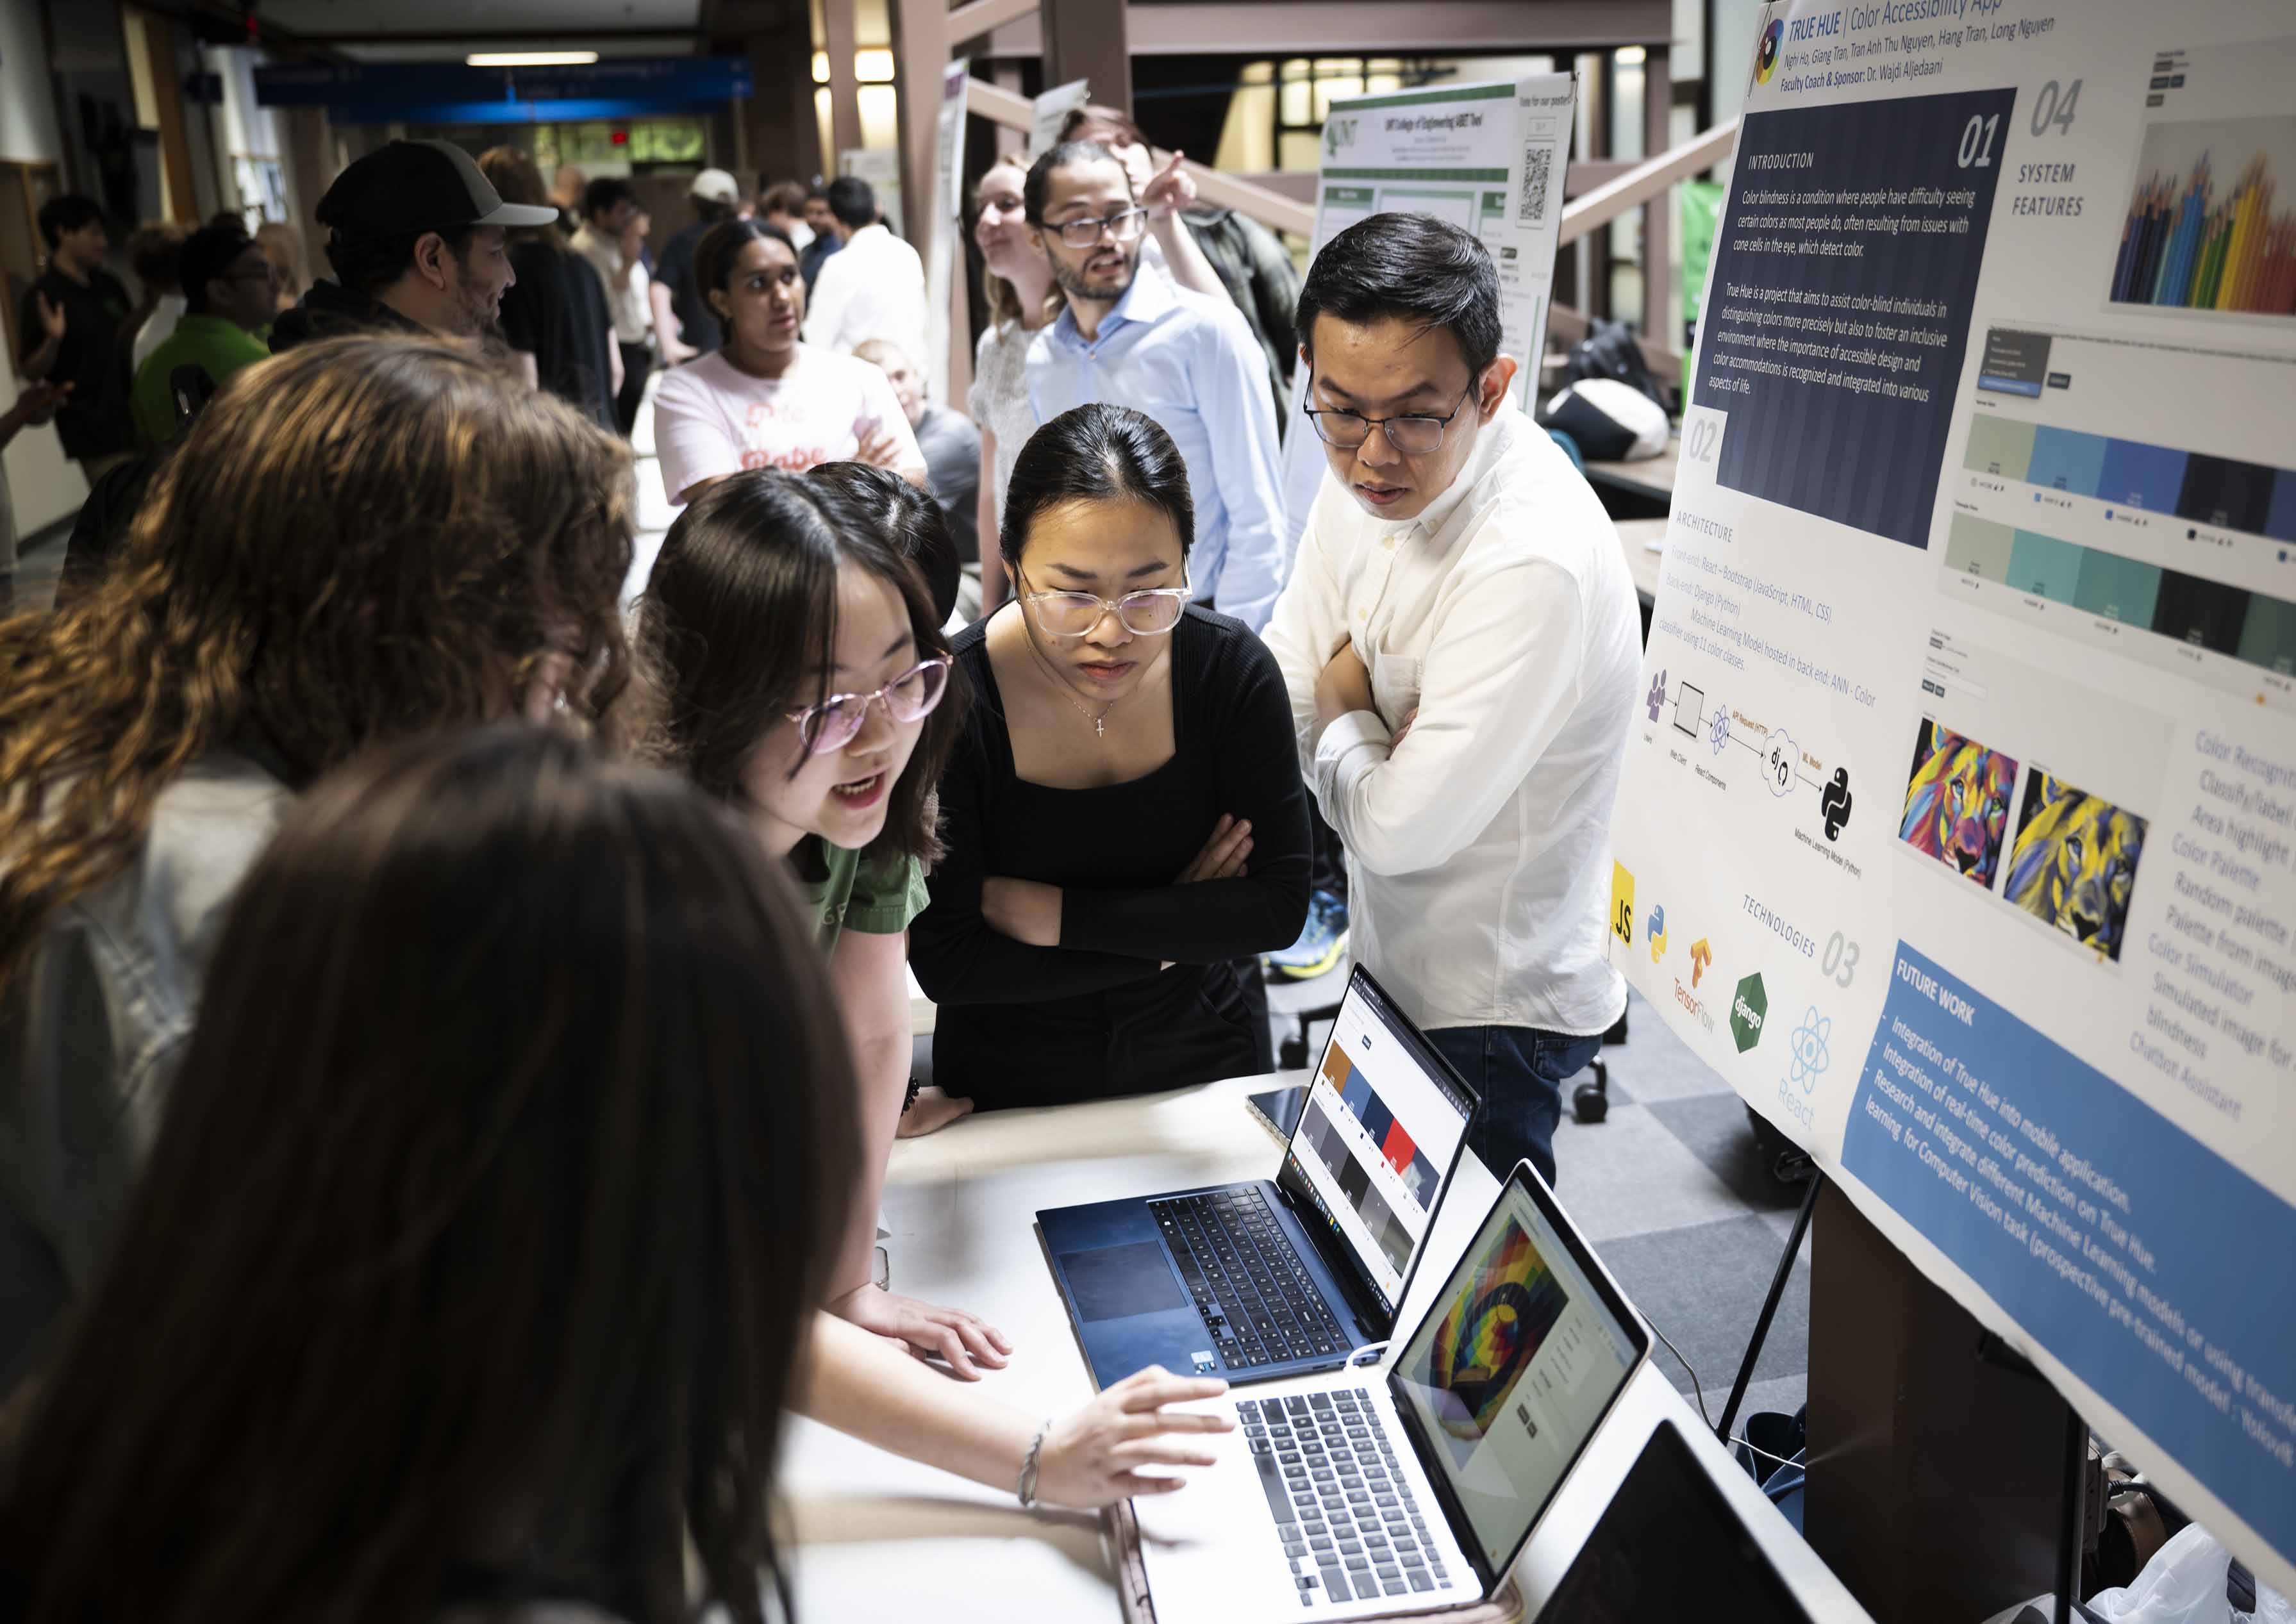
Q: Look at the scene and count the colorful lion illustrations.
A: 2